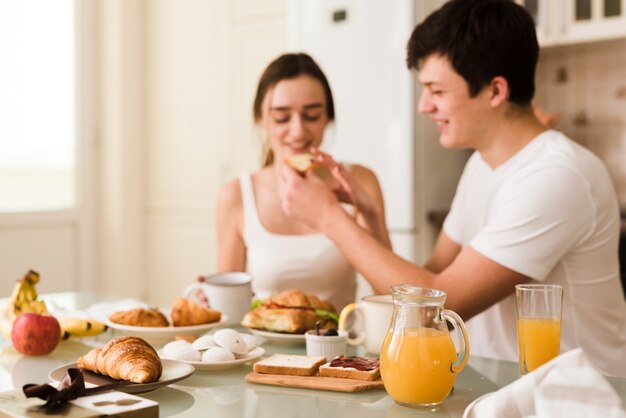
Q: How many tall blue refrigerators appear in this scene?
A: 0